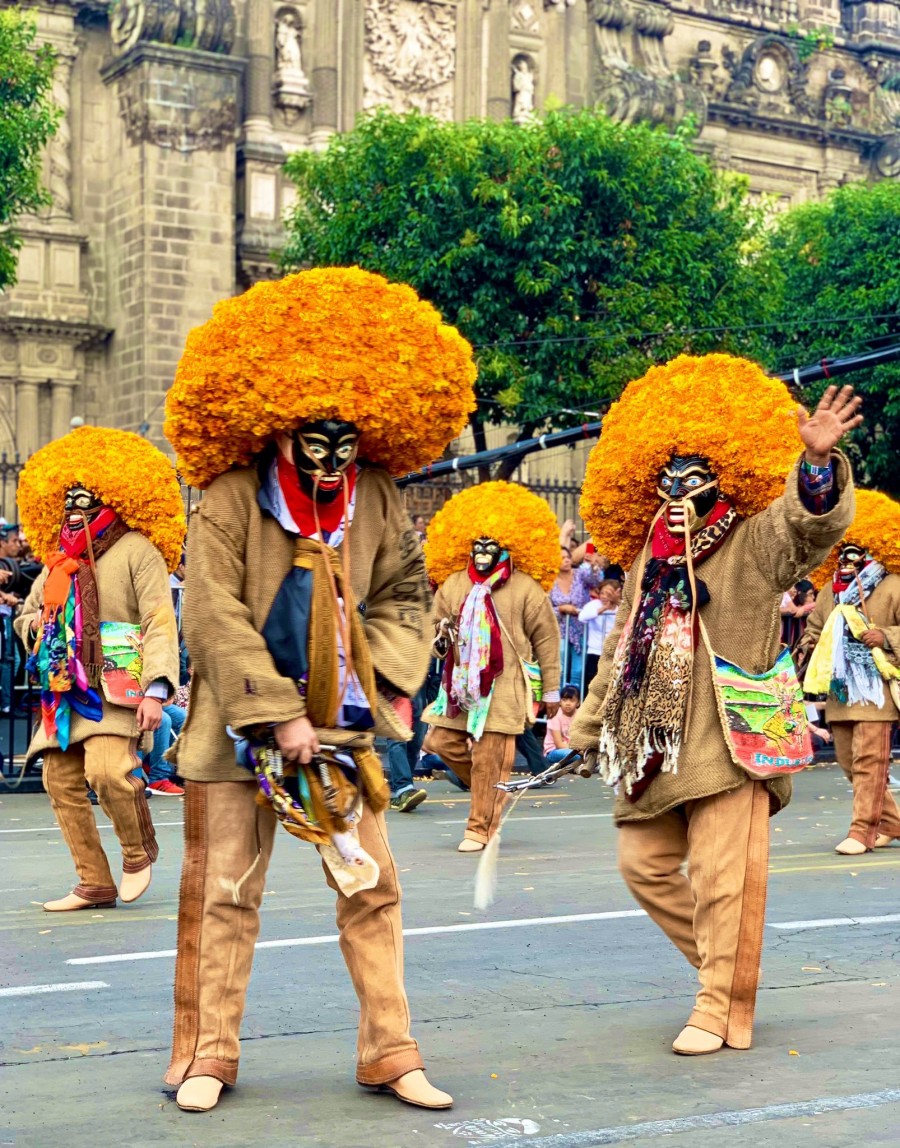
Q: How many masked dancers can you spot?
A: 5